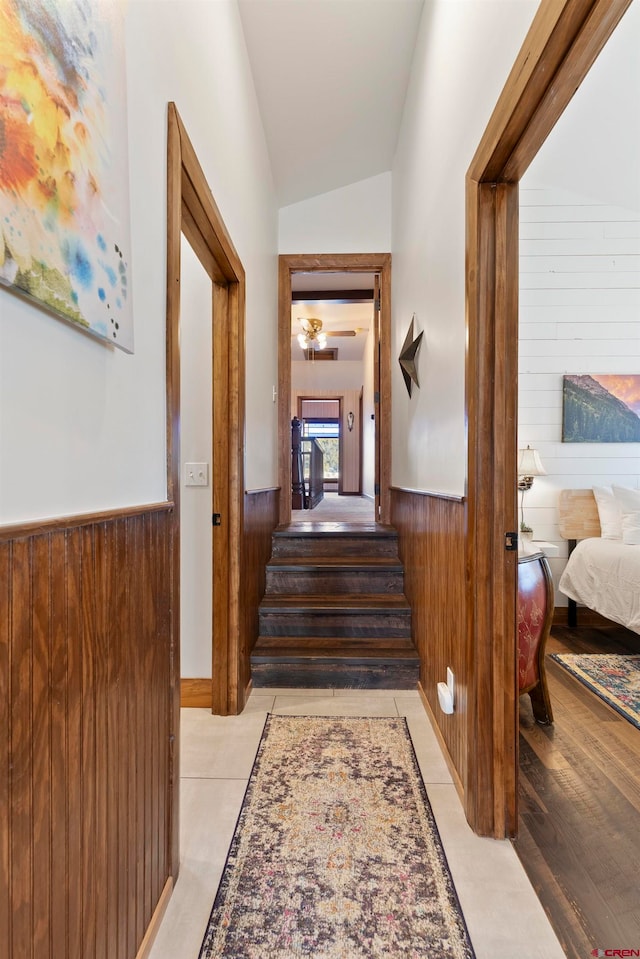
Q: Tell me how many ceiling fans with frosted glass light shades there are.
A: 1